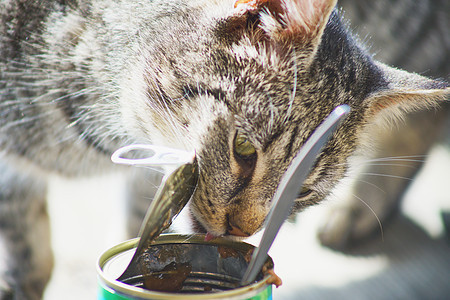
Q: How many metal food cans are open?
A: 1